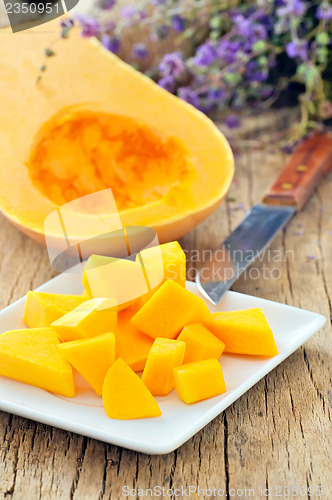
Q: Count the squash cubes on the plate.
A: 13